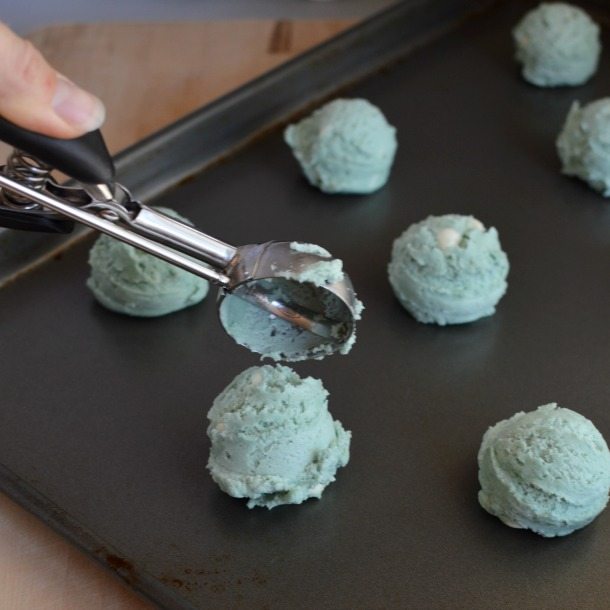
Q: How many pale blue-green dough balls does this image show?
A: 7